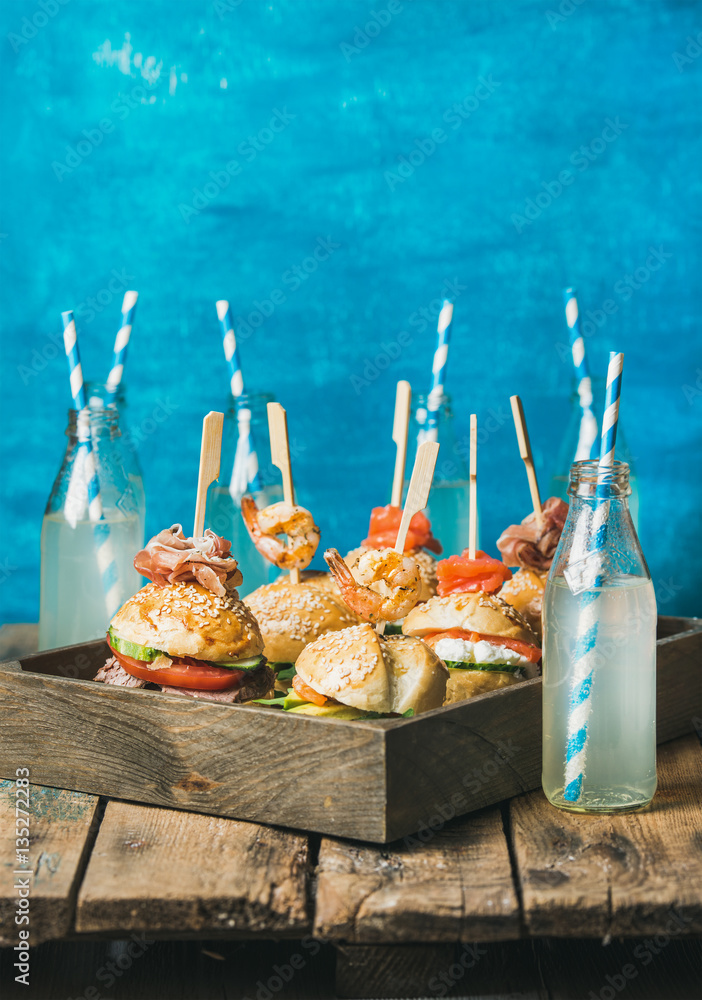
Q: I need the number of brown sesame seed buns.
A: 6